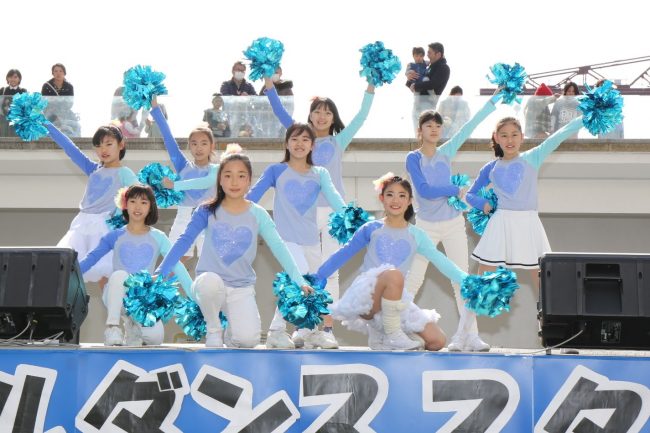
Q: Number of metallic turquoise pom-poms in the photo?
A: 15